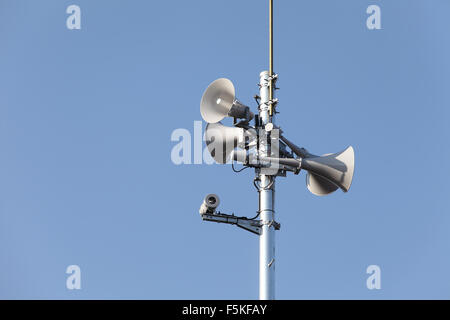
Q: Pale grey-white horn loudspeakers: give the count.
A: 4